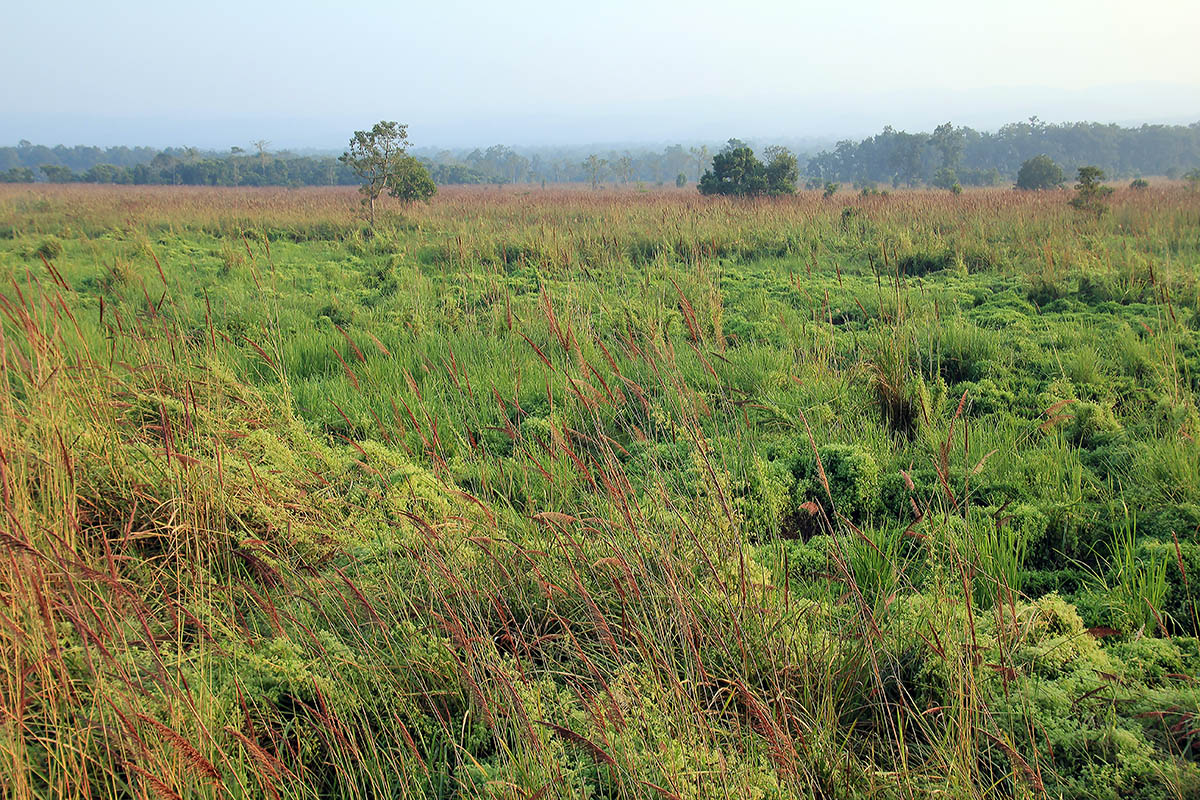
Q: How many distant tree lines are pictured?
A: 1